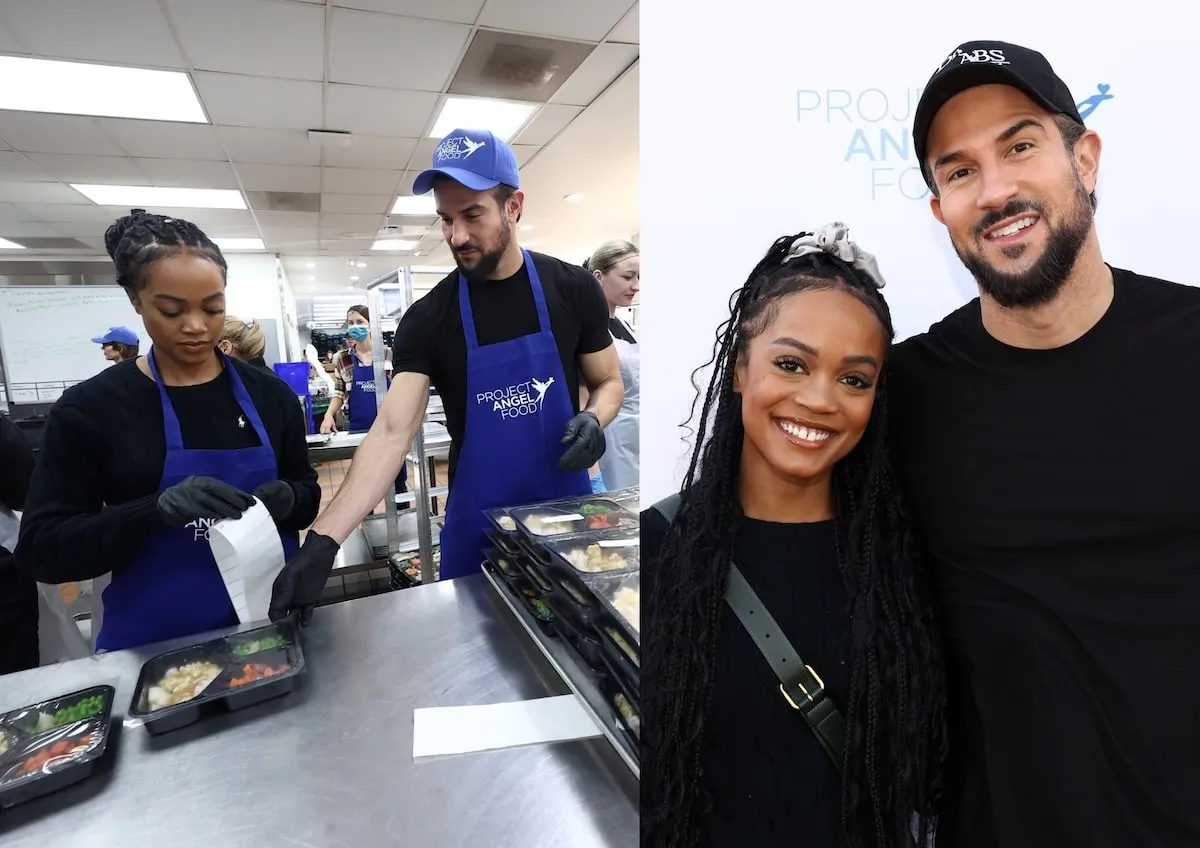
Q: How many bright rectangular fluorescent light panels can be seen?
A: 7